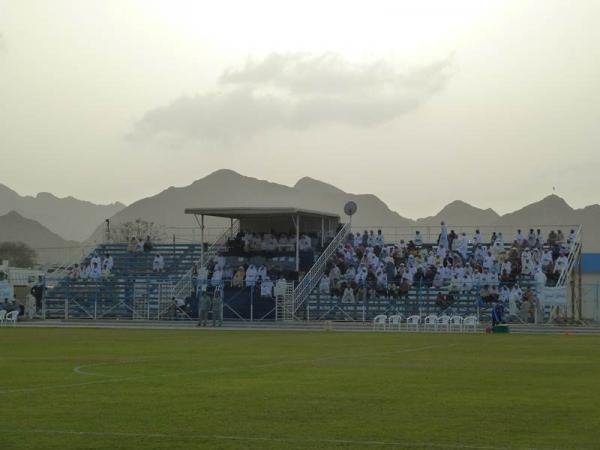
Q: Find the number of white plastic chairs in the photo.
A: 9